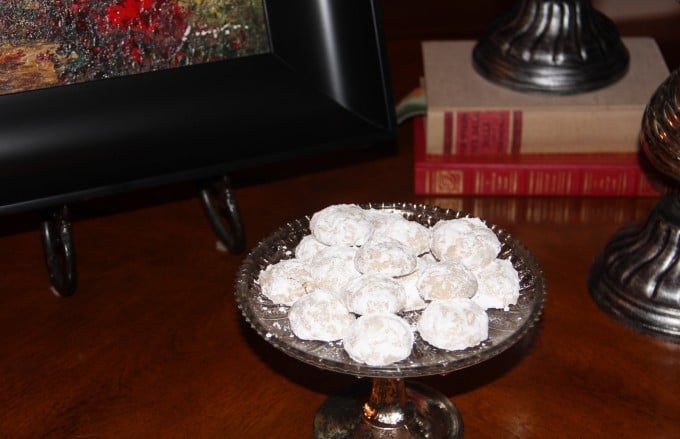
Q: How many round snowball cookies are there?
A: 15